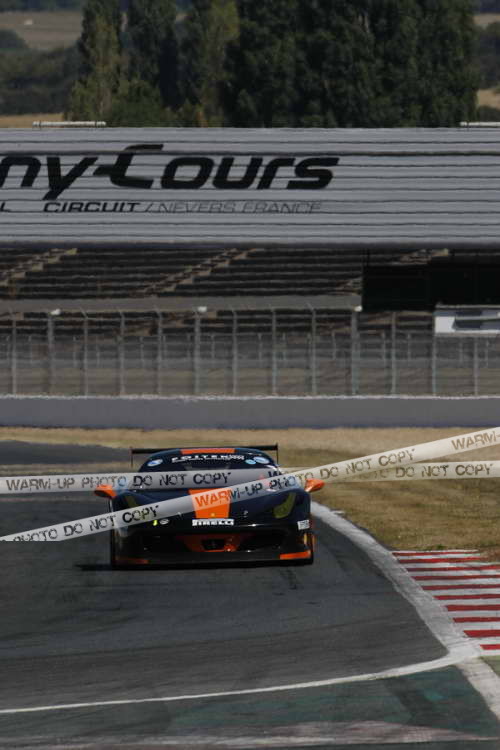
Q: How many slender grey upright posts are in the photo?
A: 13